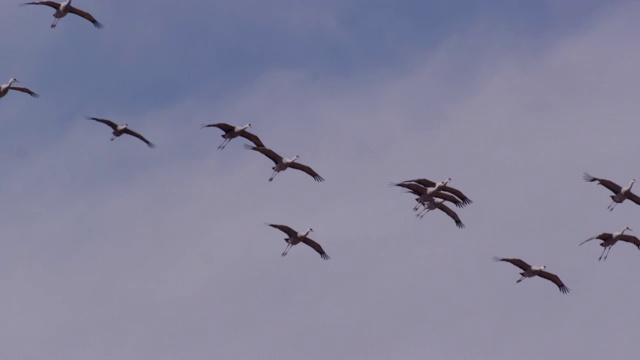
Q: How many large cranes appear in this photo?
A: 12